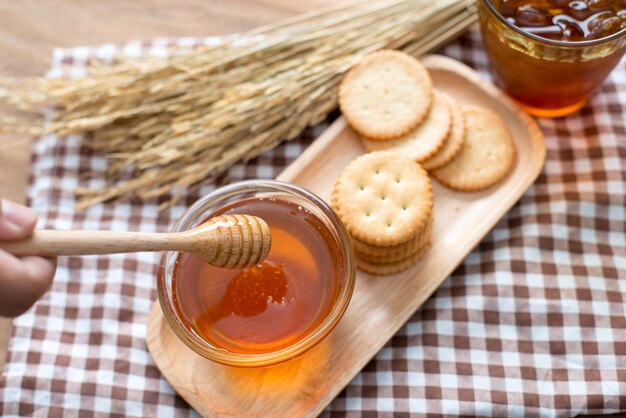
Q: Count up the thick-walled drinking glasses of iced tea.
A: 1